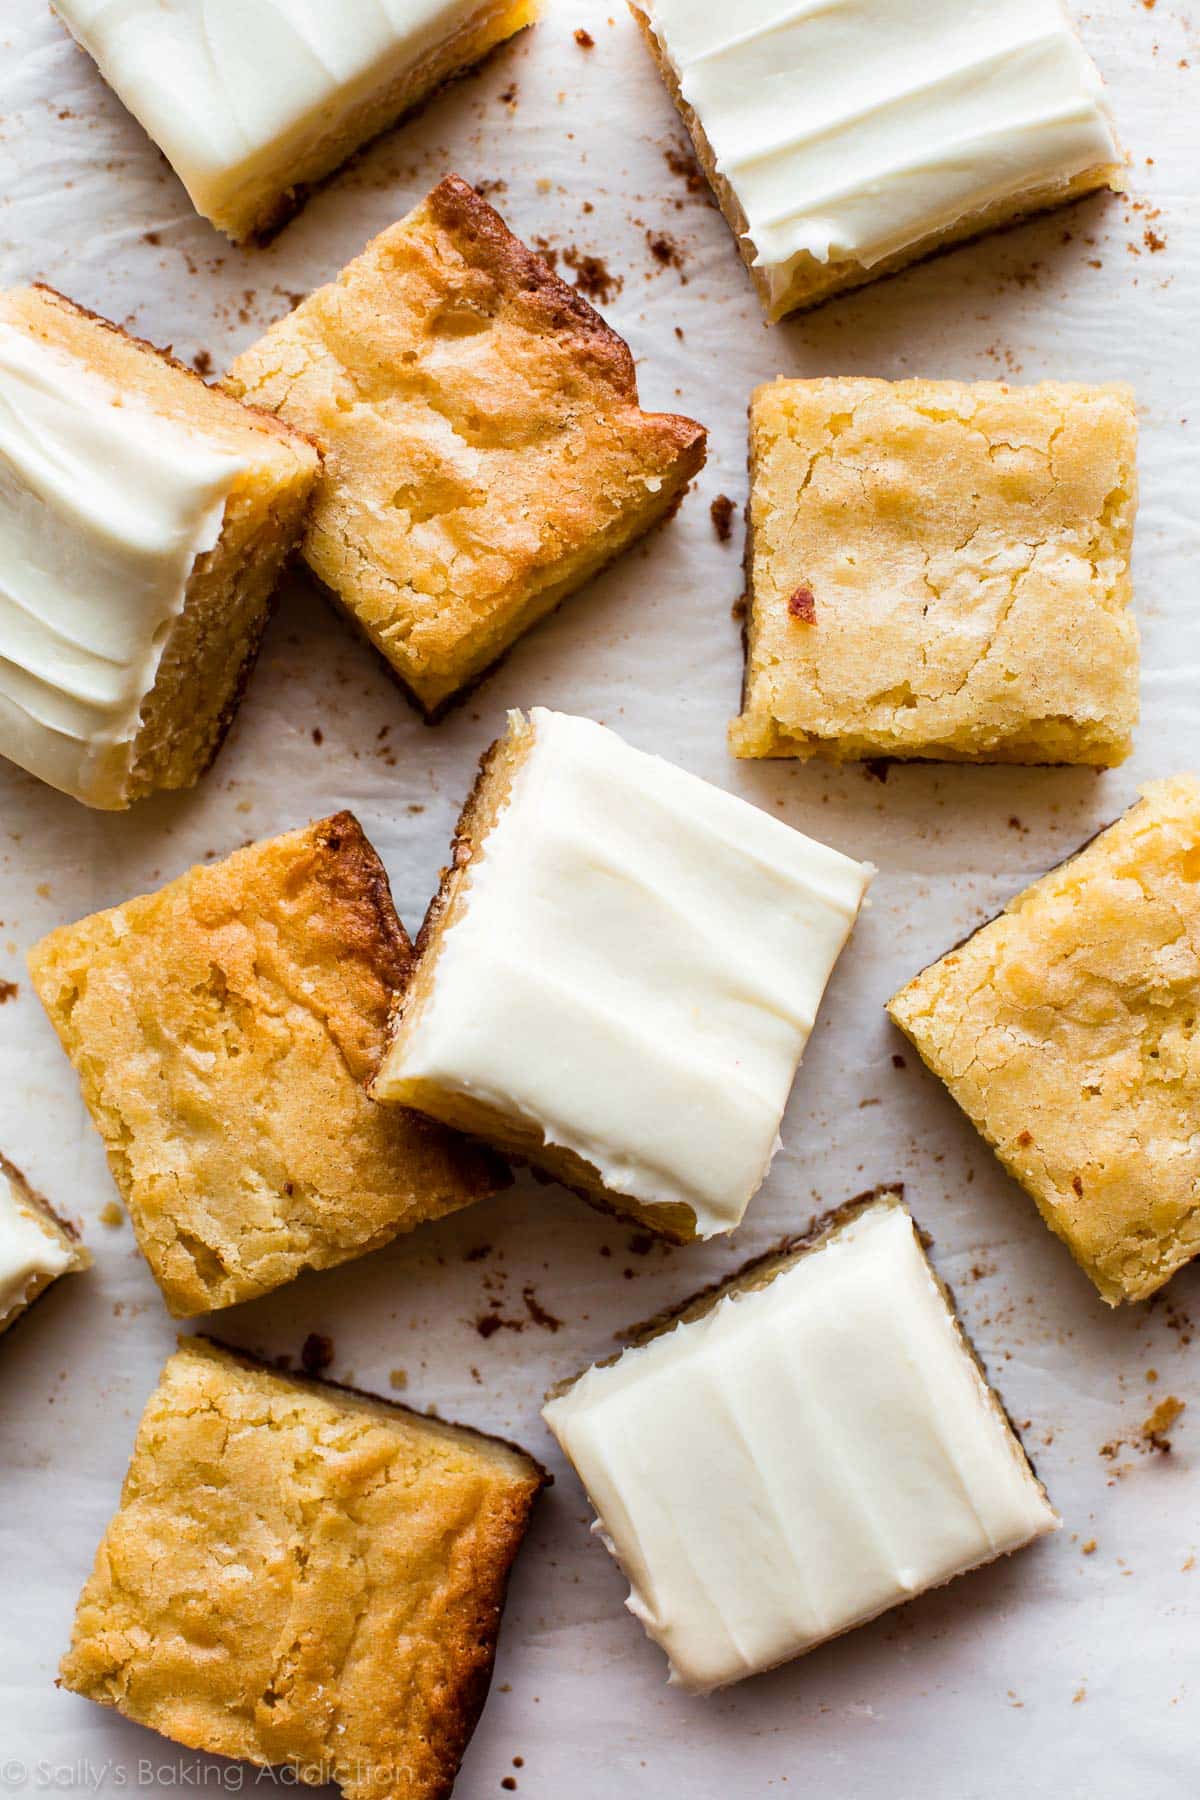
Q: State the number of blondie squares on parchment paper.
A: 11